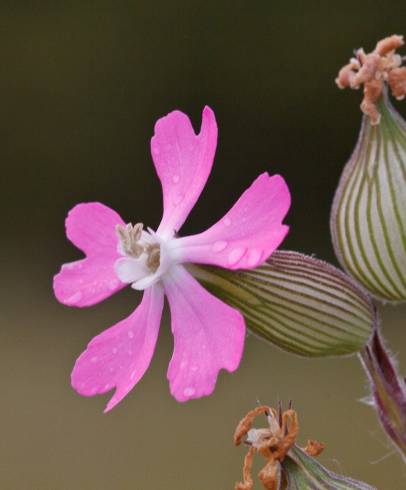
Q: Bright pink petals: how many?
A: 5